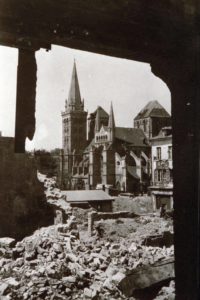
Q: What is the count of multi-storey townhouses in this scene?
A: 1